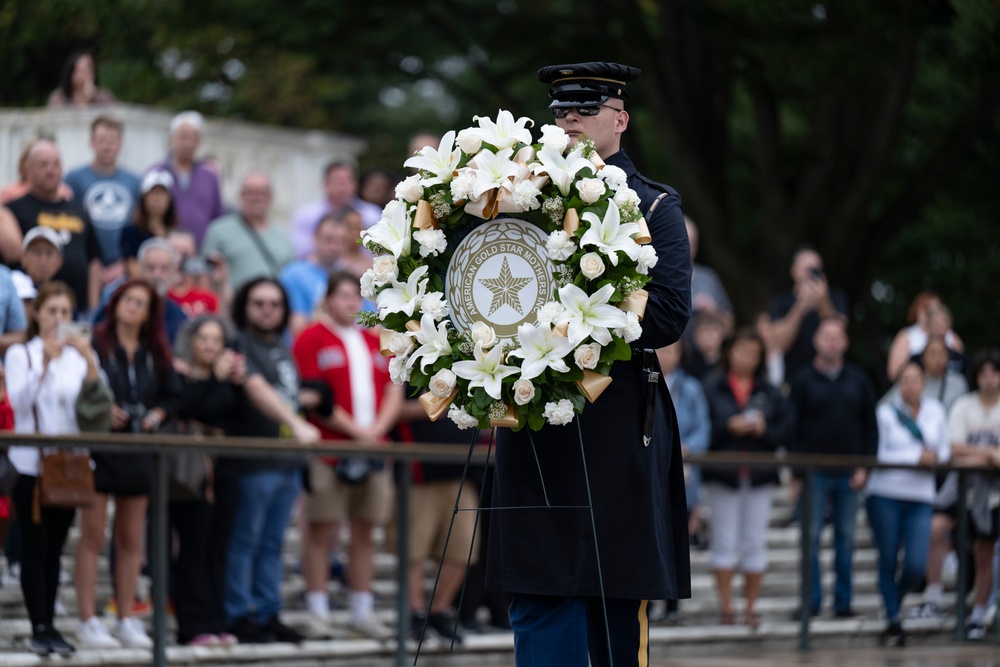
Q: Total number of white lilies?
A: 11